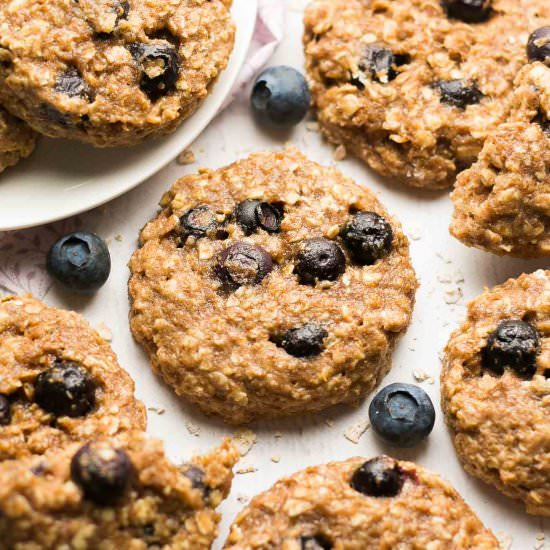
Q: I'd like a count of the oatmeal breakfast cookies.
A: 9